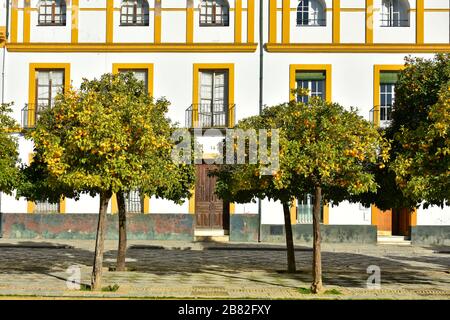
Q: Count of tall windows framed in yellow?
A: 5